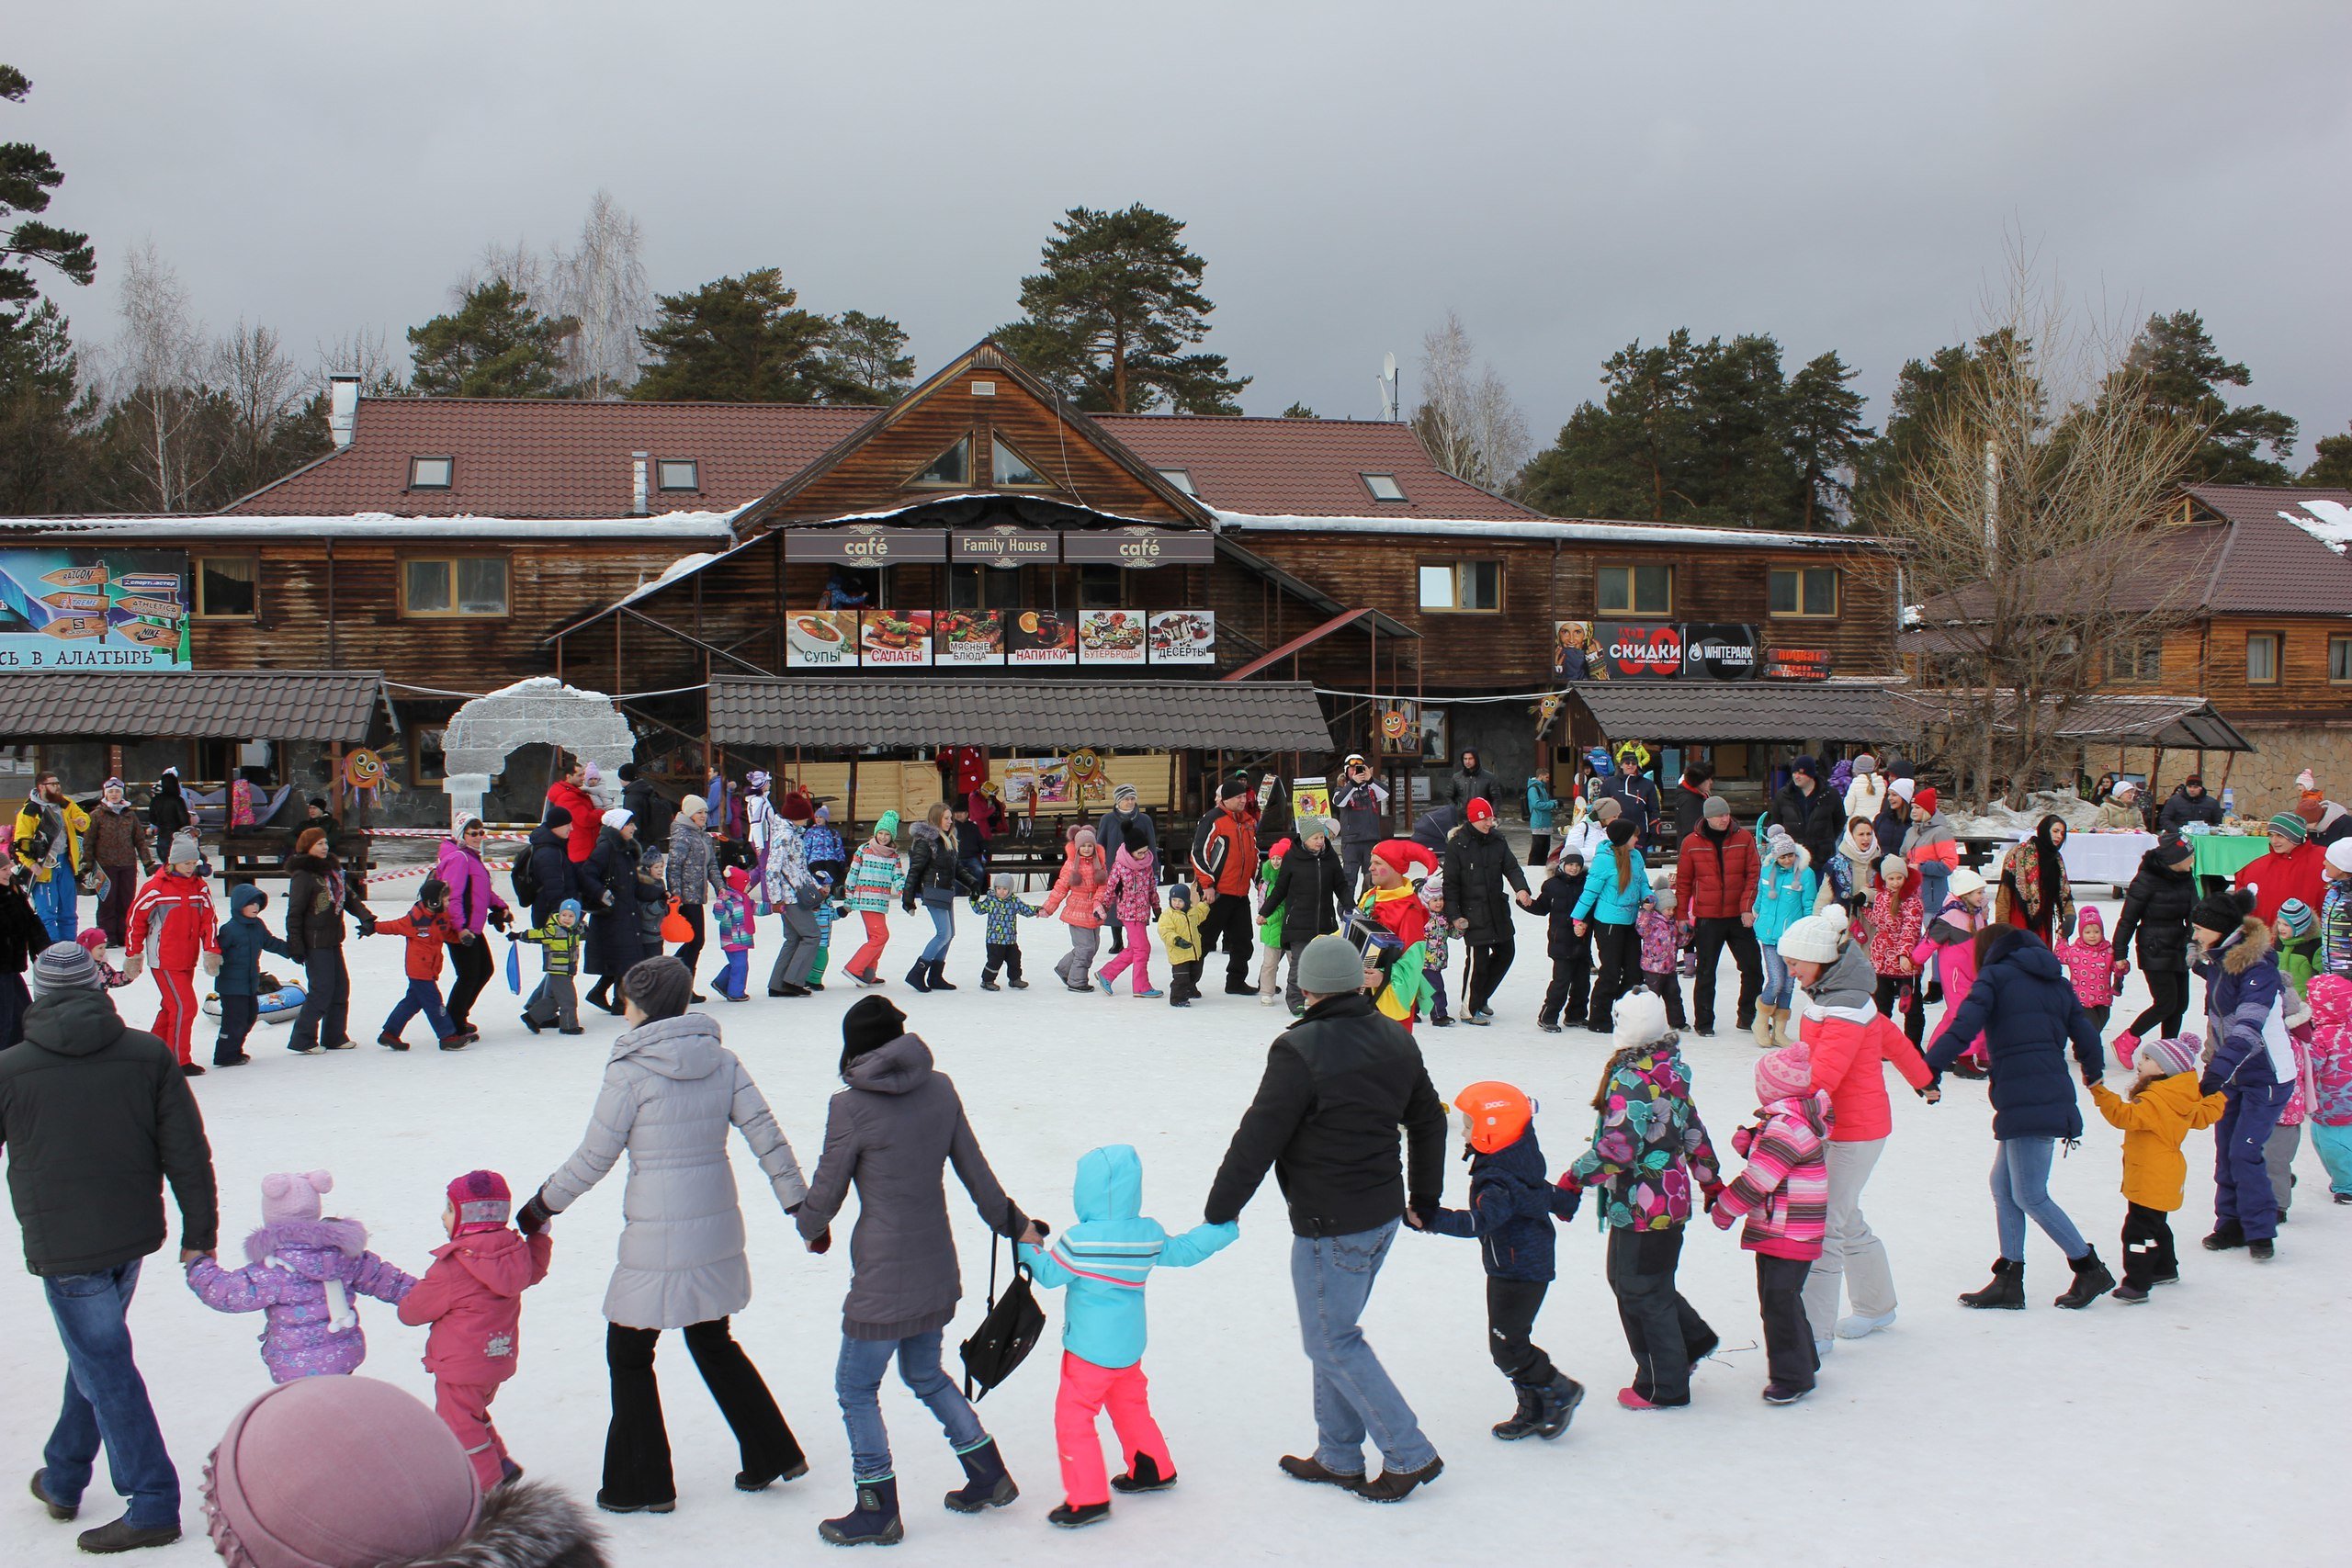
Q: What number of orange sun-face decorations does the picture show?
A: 4